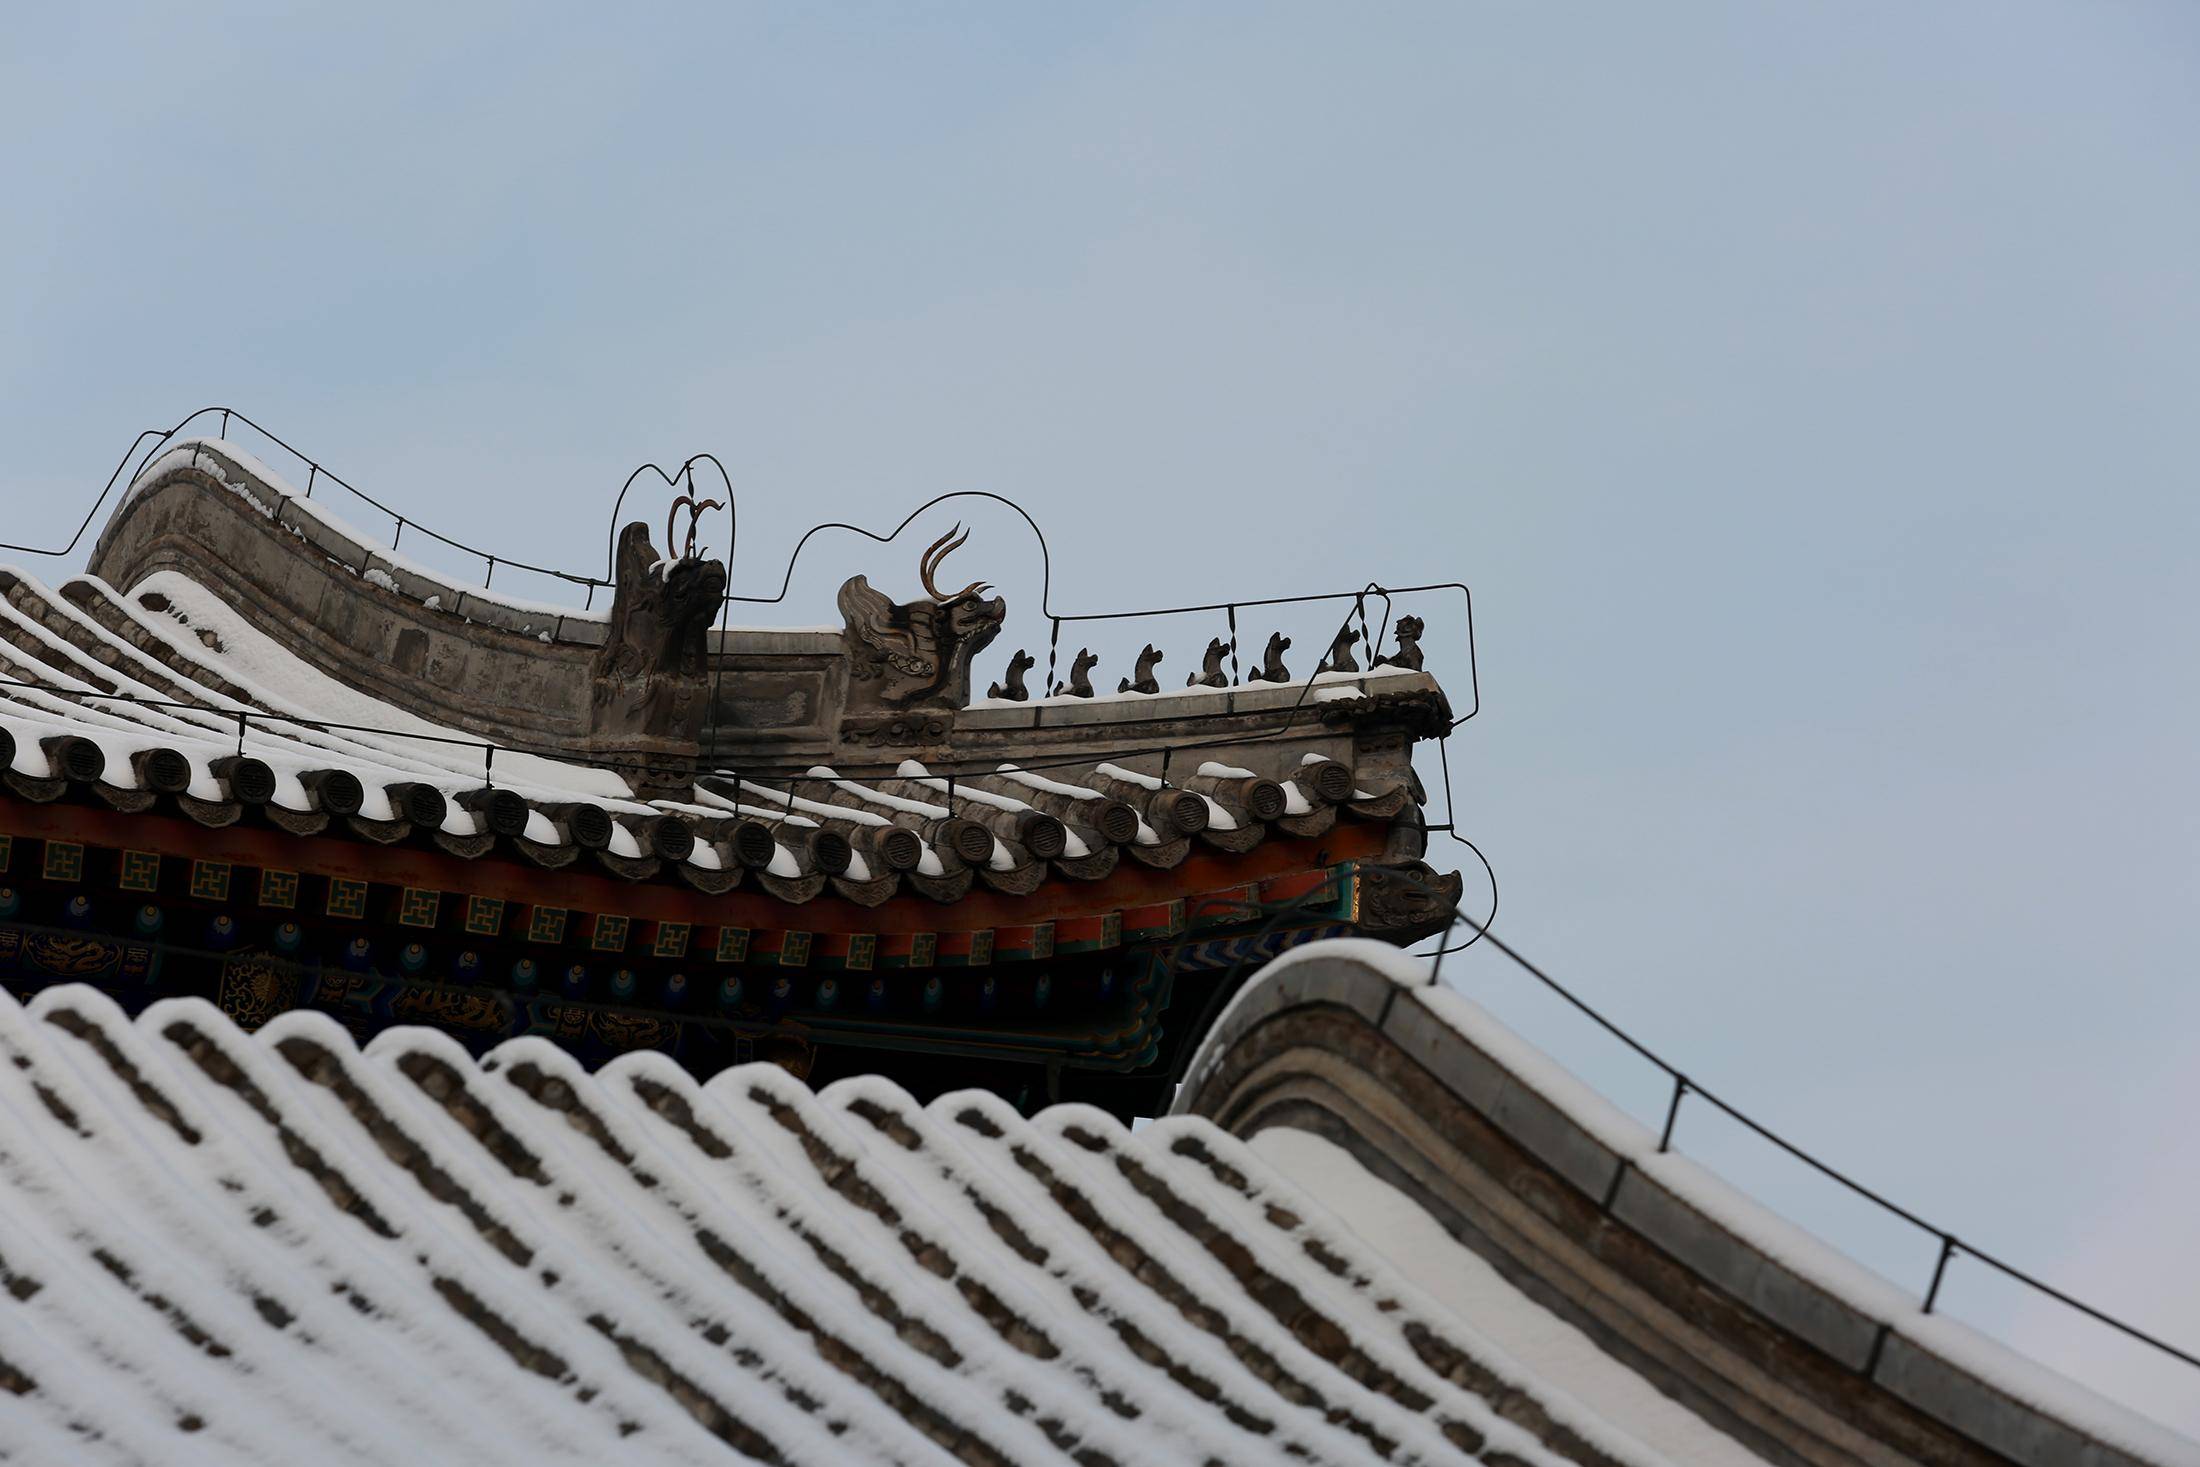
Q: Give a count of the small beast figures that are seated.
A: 7